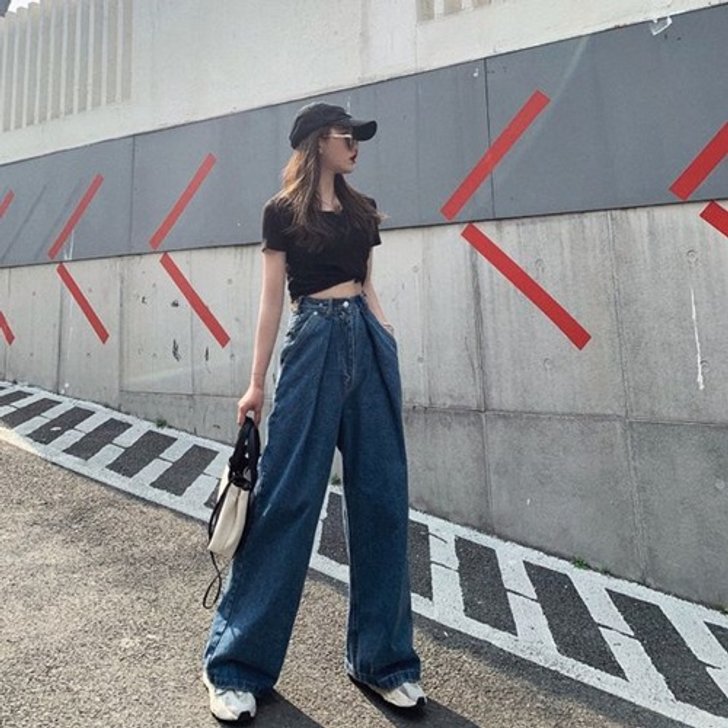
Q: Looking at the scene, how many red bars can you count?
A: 10